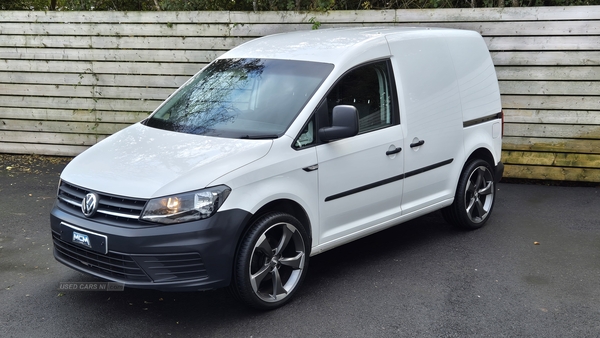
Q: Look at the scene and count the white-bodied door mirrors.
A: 0